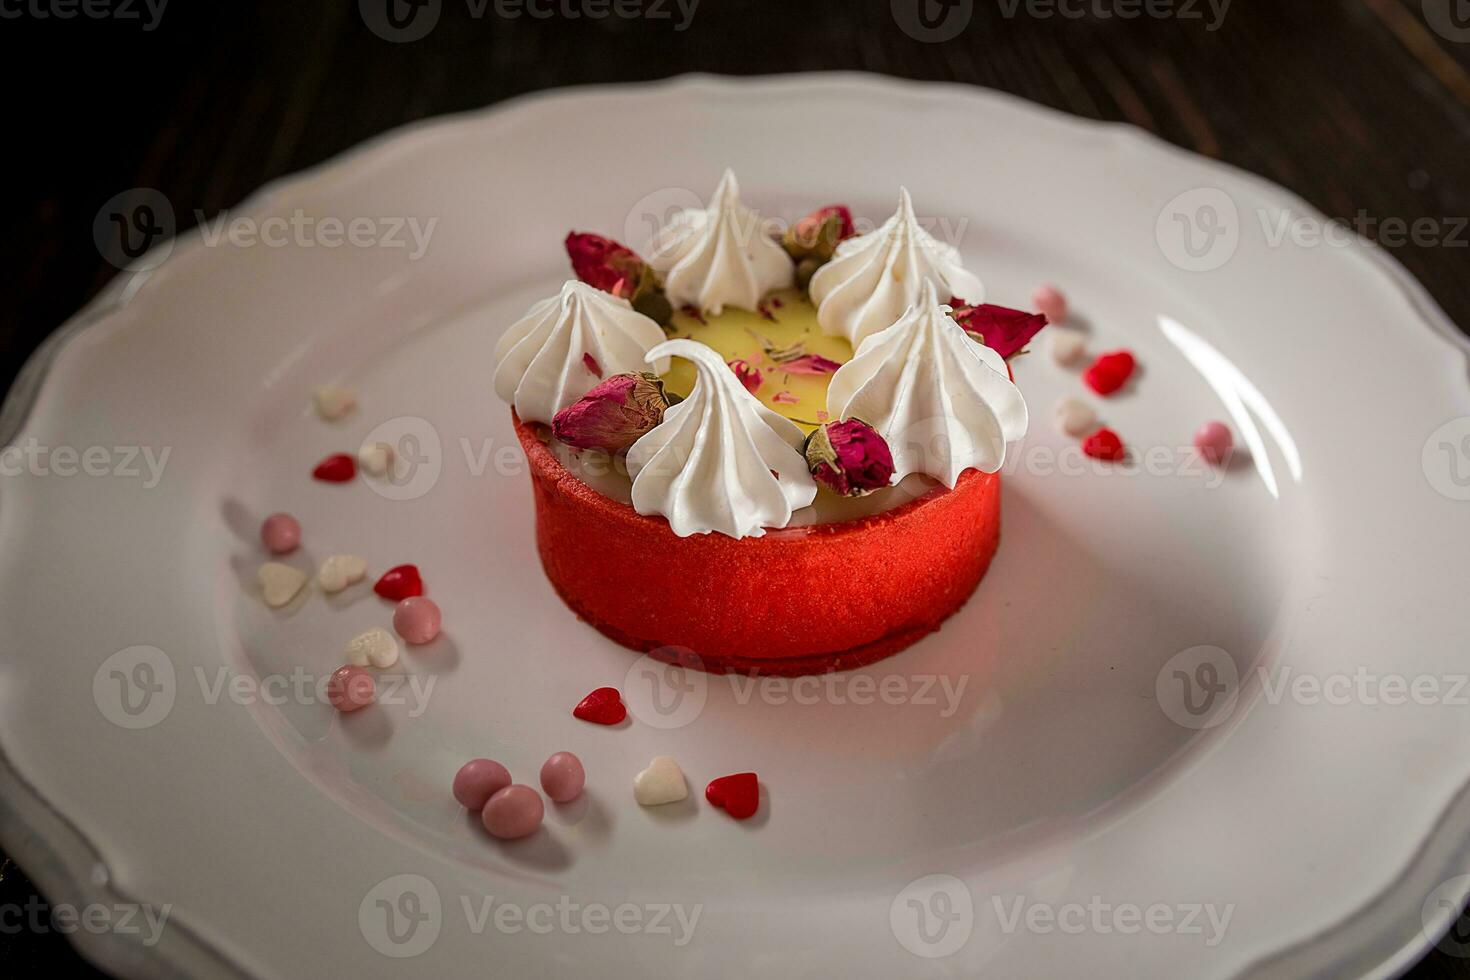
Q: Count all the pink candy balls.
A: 8